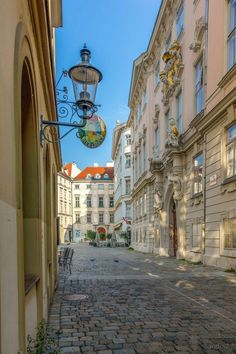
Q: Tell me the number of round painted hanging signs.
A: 1